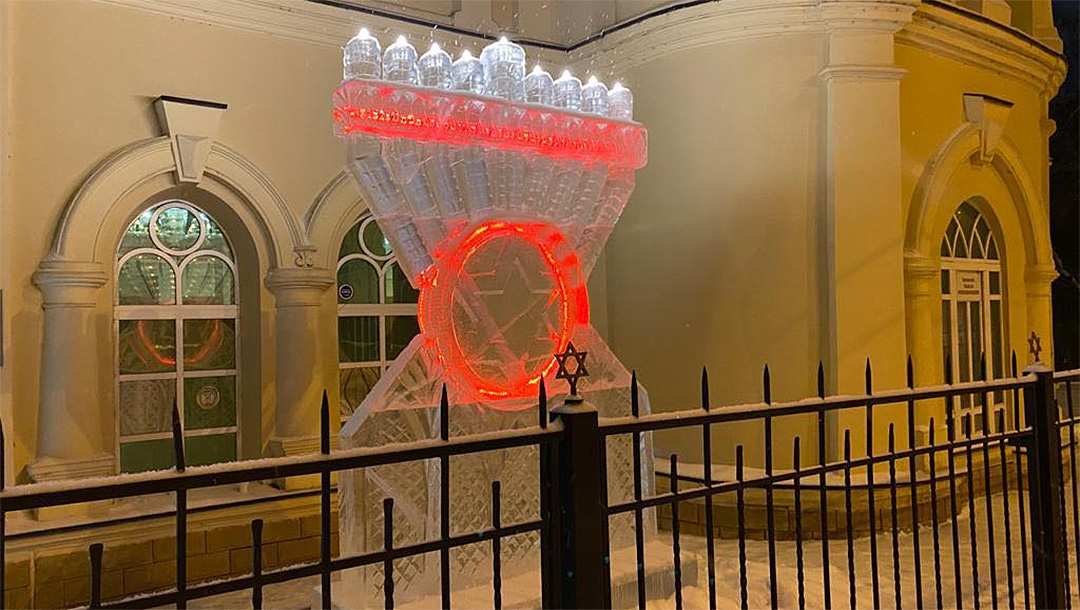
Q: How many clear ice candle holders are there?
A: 9